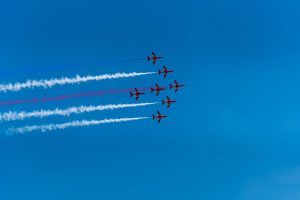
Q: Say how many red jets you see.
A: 7